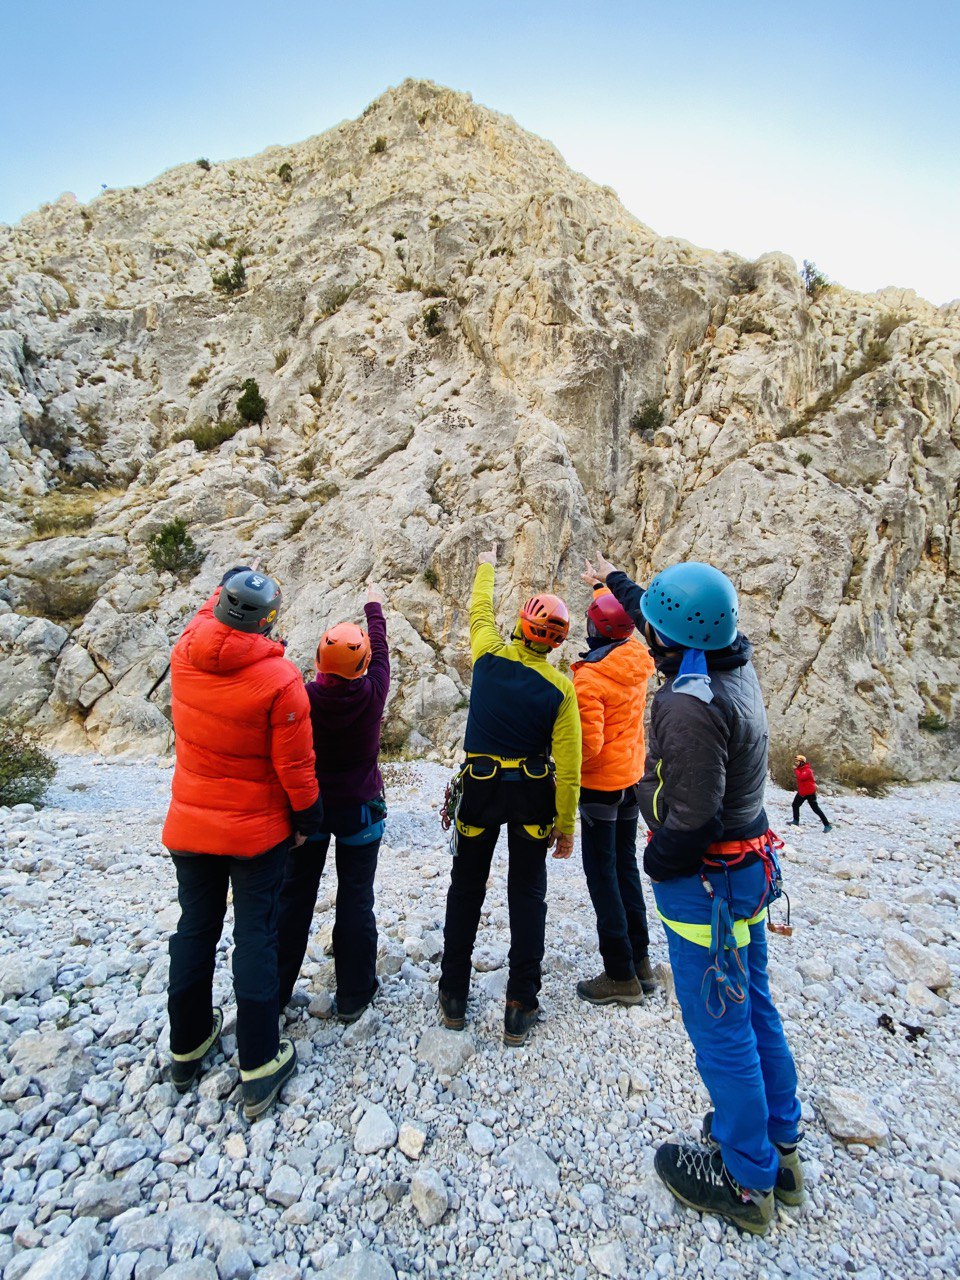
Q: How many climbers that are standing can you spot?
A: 5